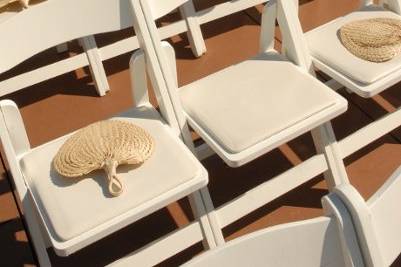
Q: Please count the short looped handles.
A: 1